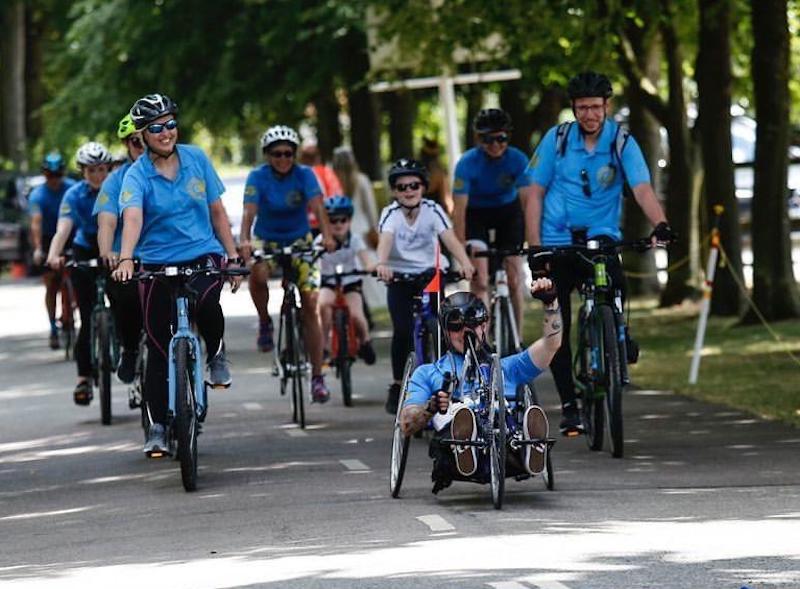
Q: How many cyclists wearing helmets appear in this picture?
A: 10